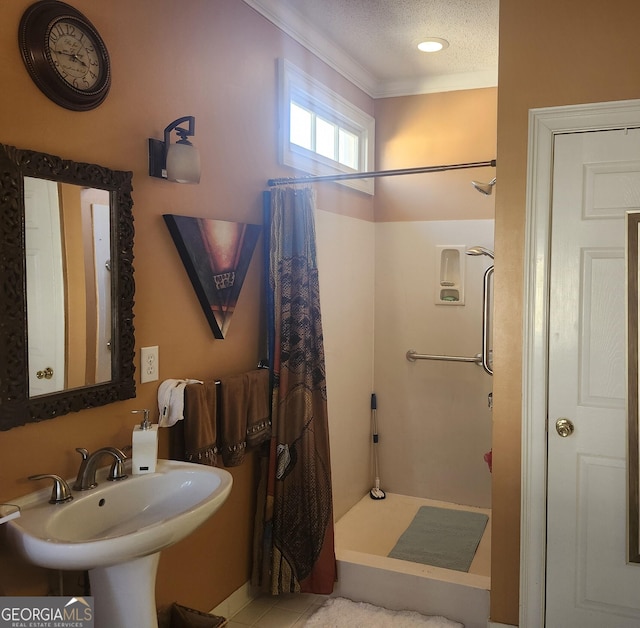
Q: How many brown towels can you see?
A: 3